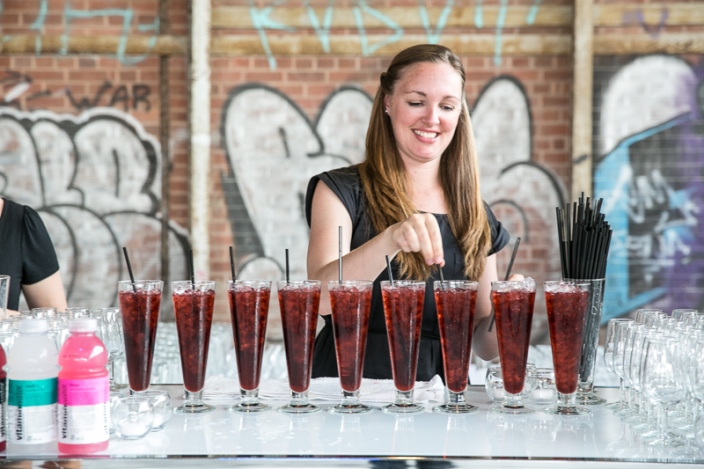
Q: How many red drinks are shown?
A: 9